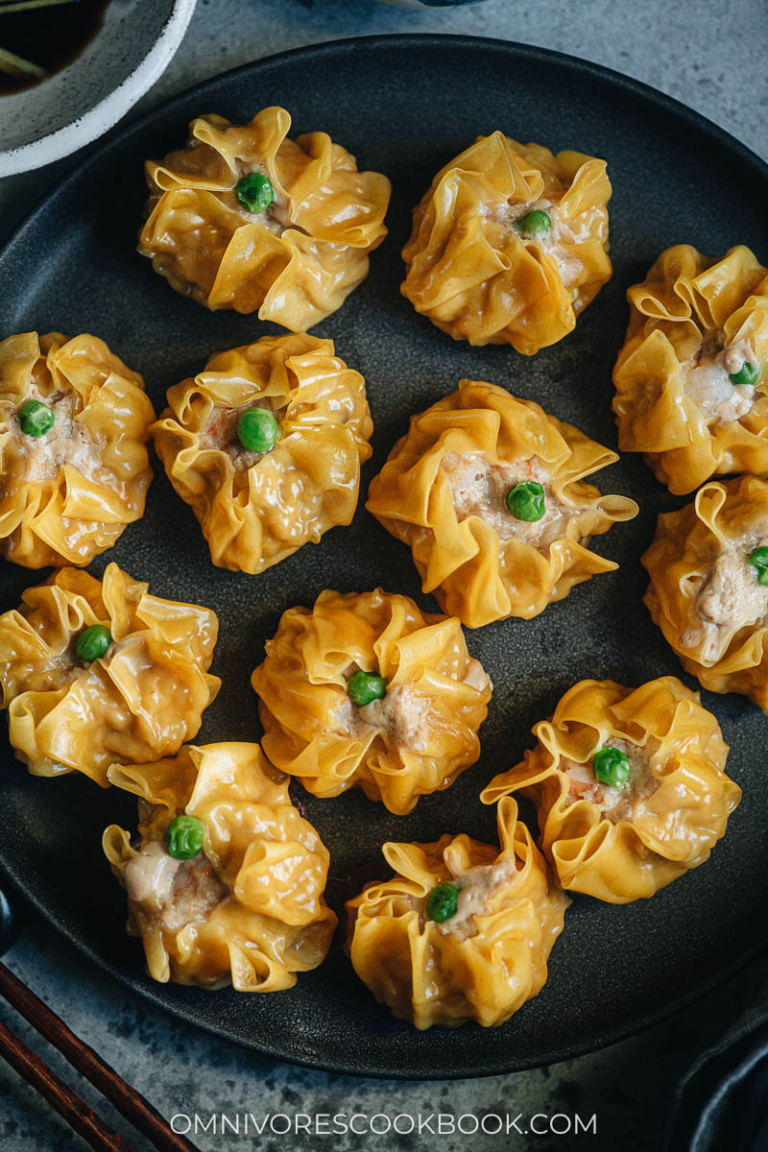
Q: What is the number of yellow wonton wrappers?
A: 12